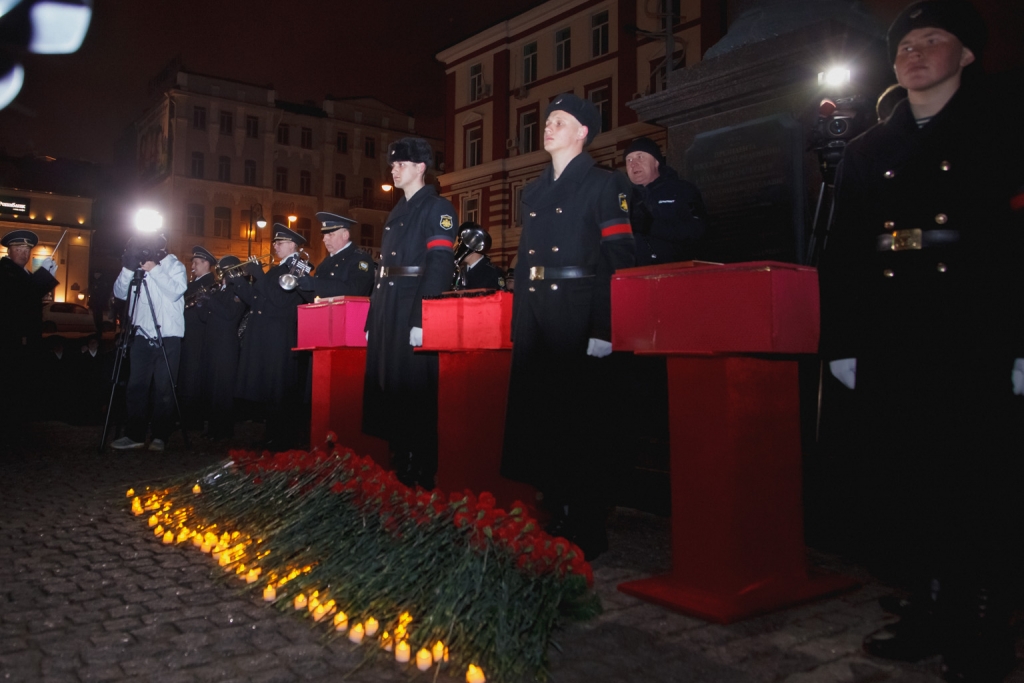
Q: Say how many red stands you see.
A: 3